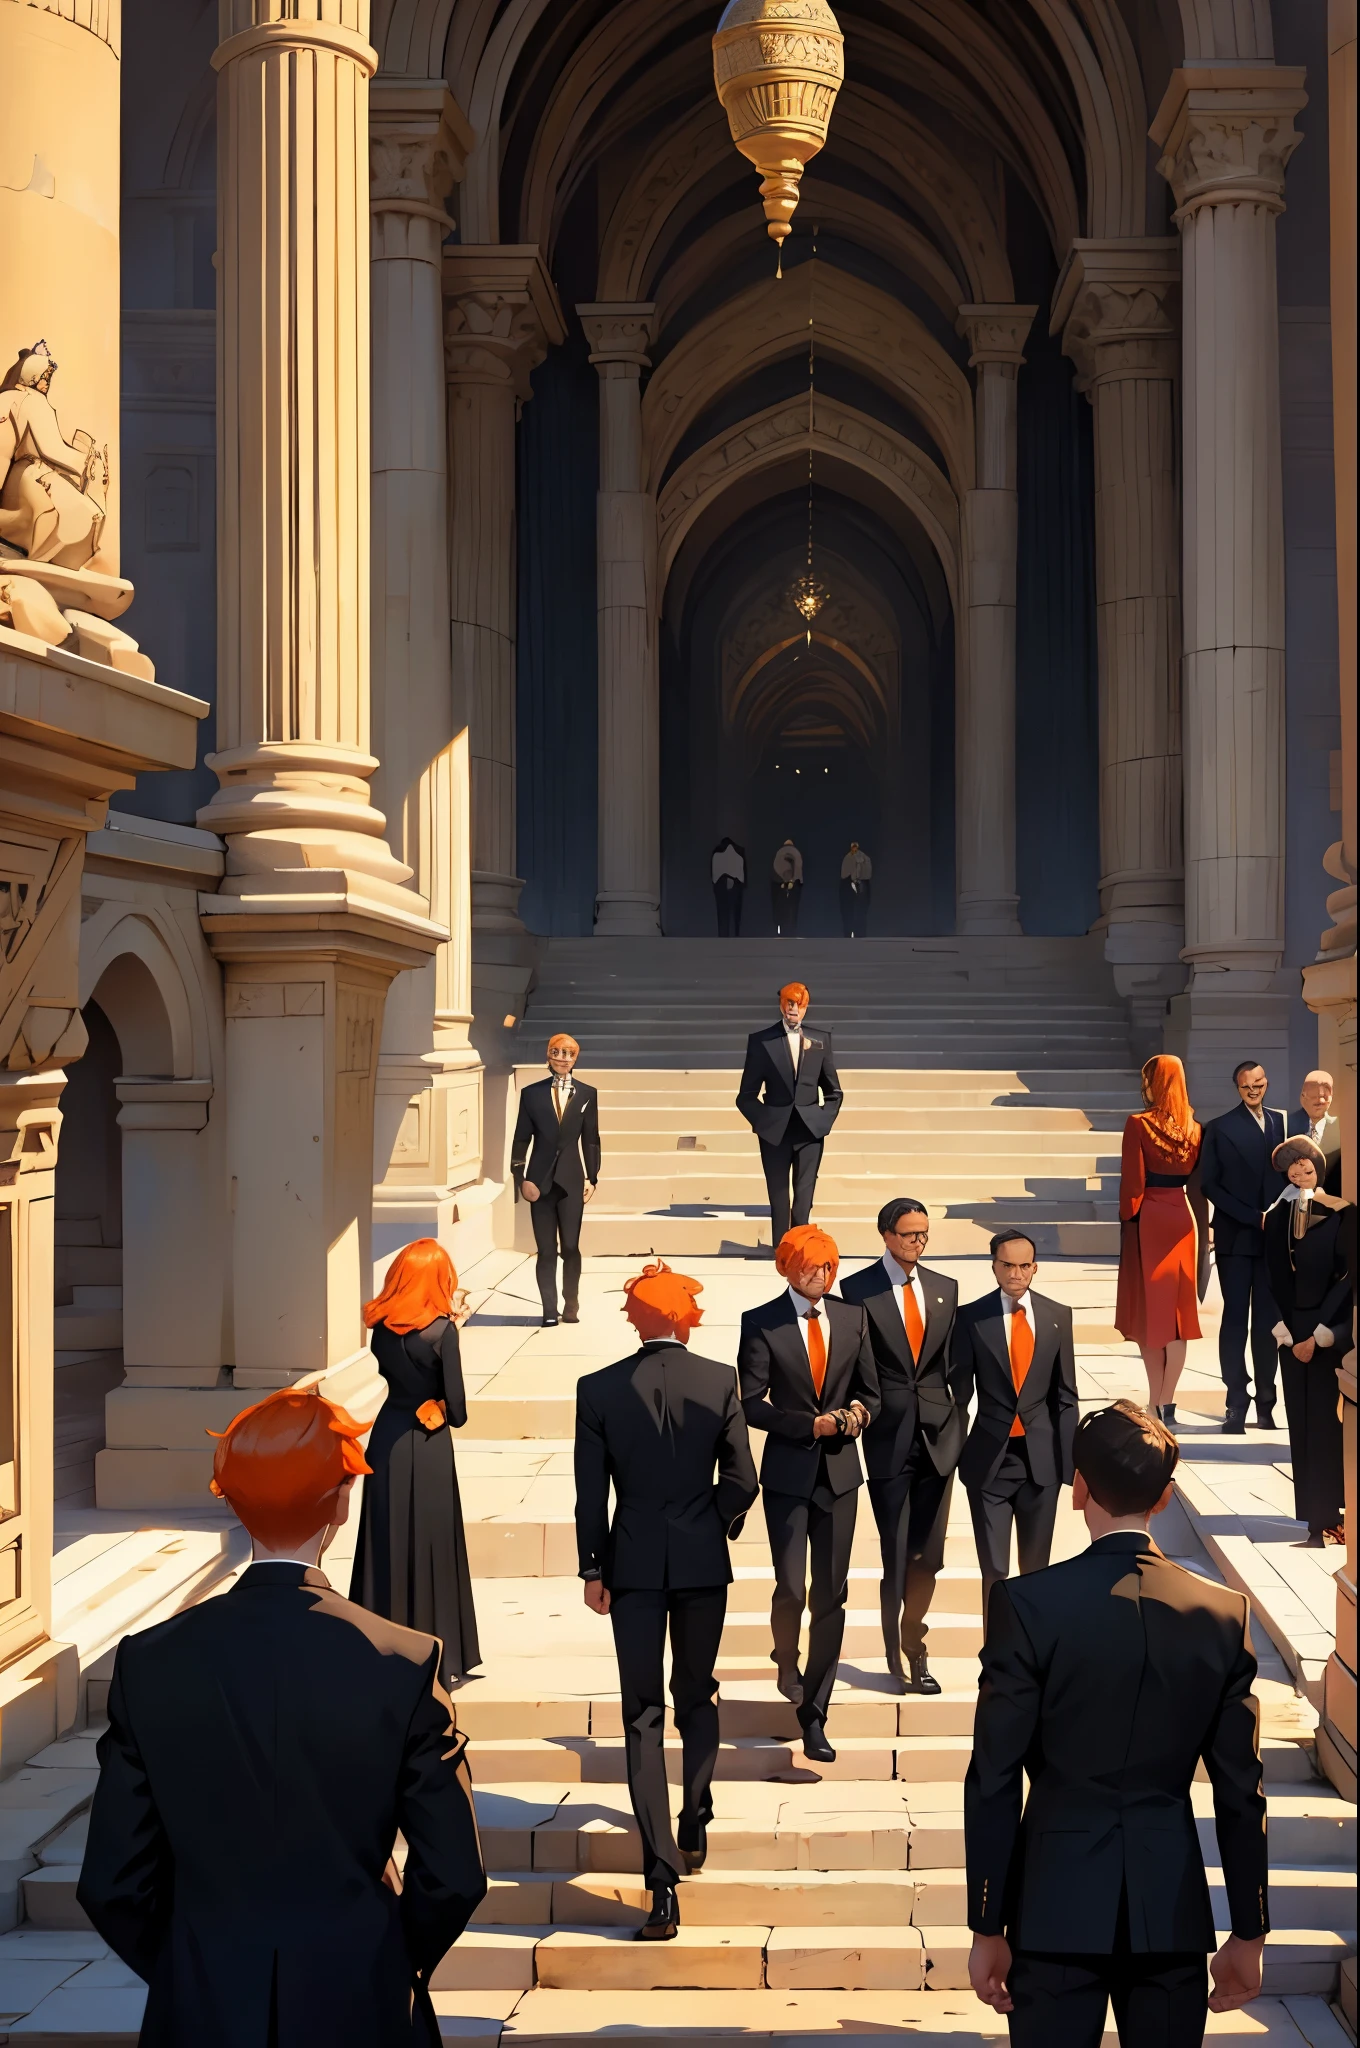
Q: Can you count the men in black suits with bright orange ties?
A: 3